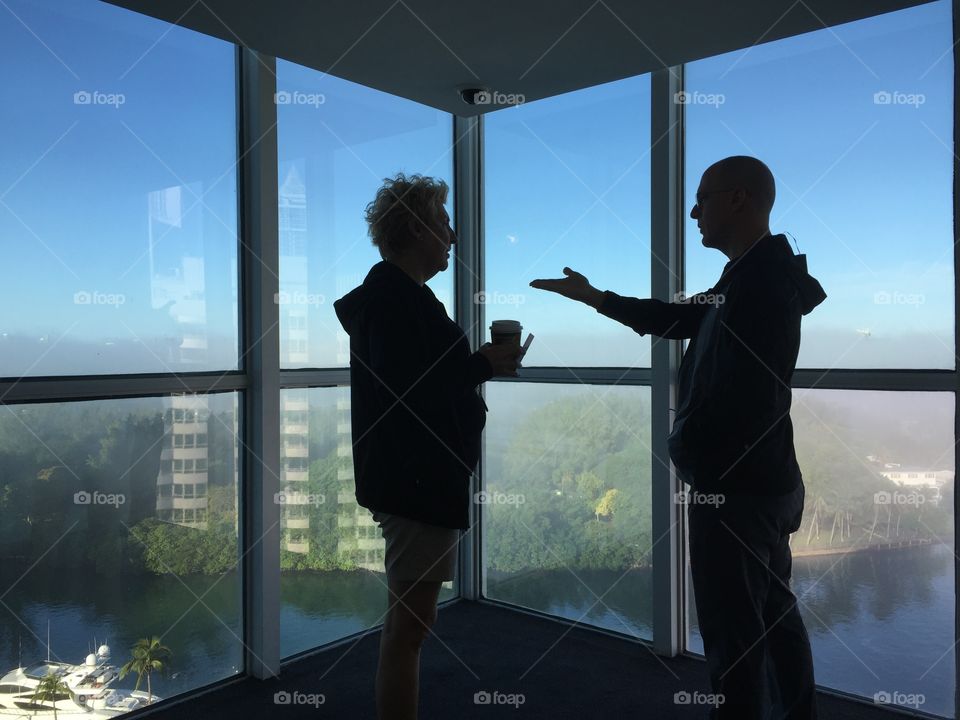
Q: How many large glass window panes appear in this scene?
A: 8